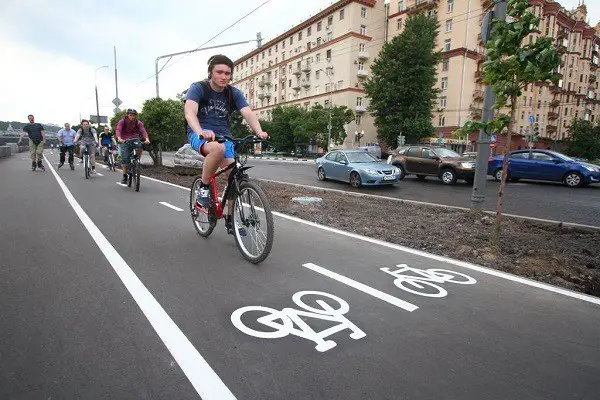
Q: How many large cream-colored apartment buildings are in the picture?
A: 2